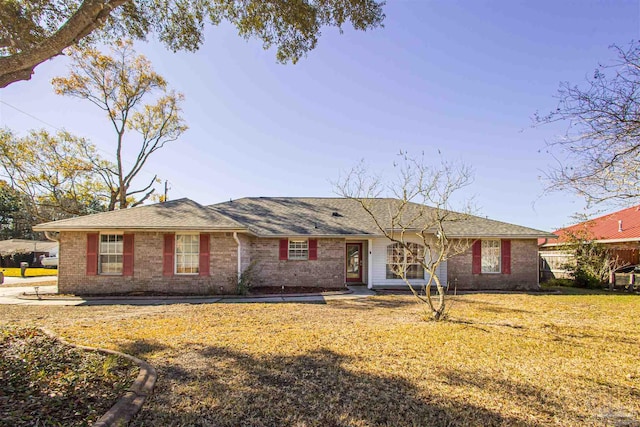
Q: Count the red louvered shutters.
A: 8